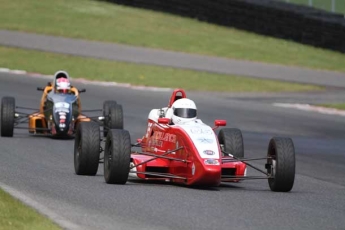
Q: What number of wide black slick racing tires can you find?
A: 7